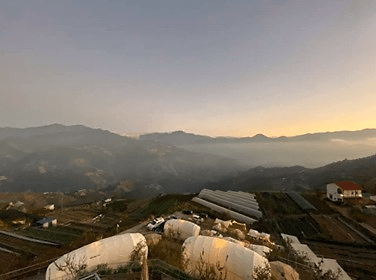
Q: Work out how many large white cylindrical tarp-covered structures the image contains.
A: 3